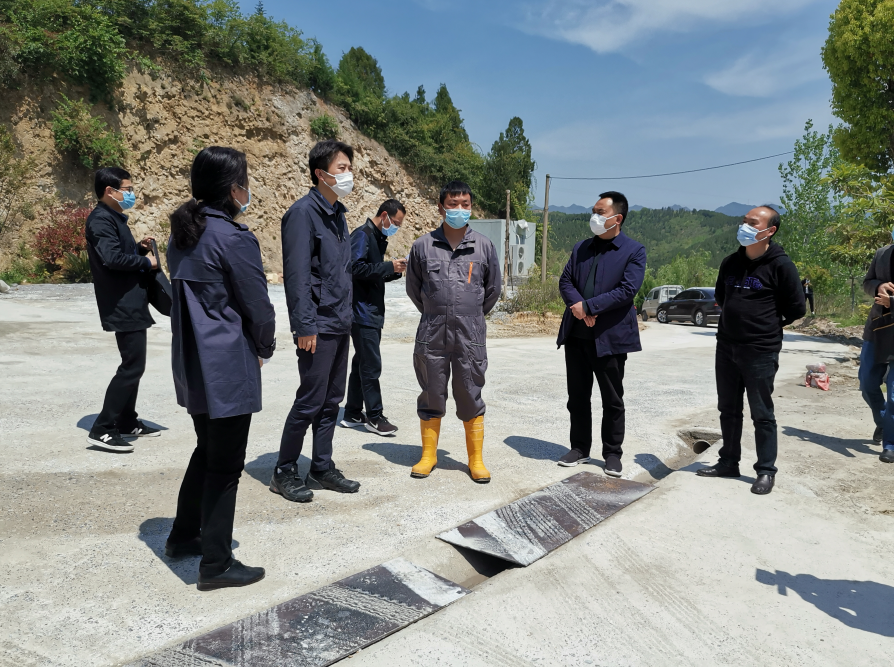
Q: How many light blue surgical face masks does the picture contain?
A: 5